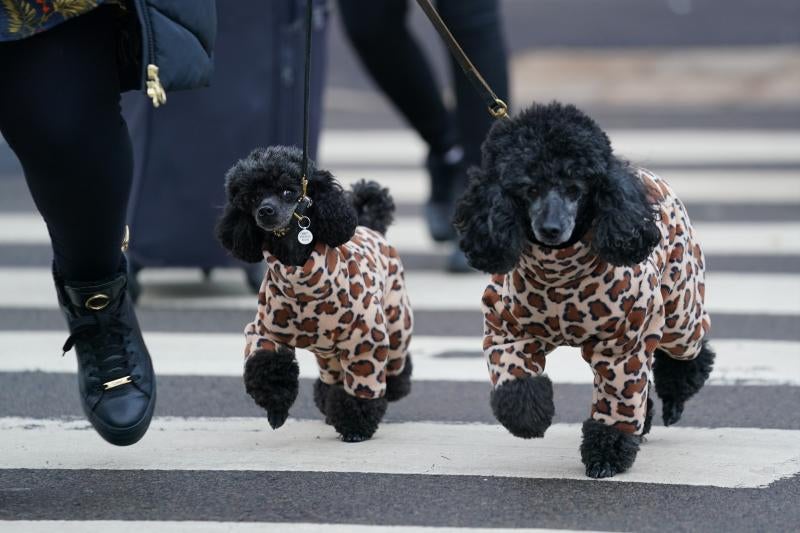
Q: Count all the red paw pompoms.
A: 0